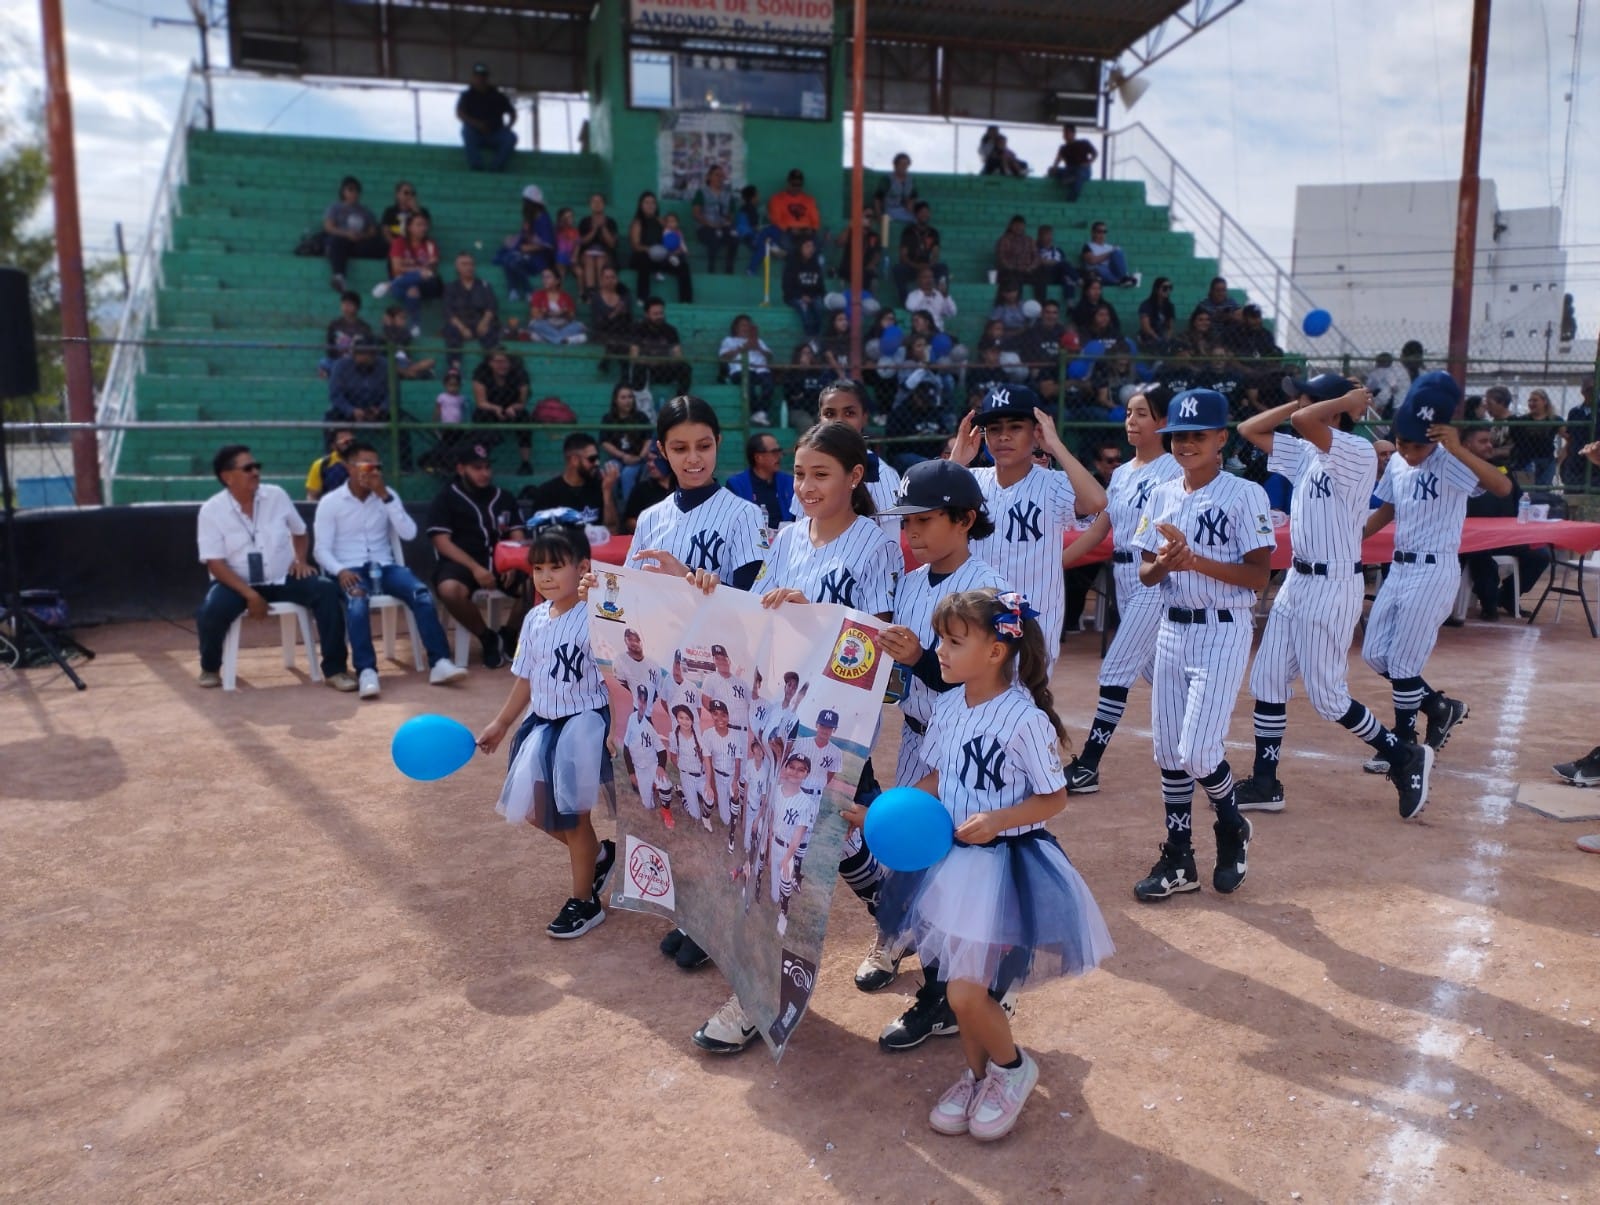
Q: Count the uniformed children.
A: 11